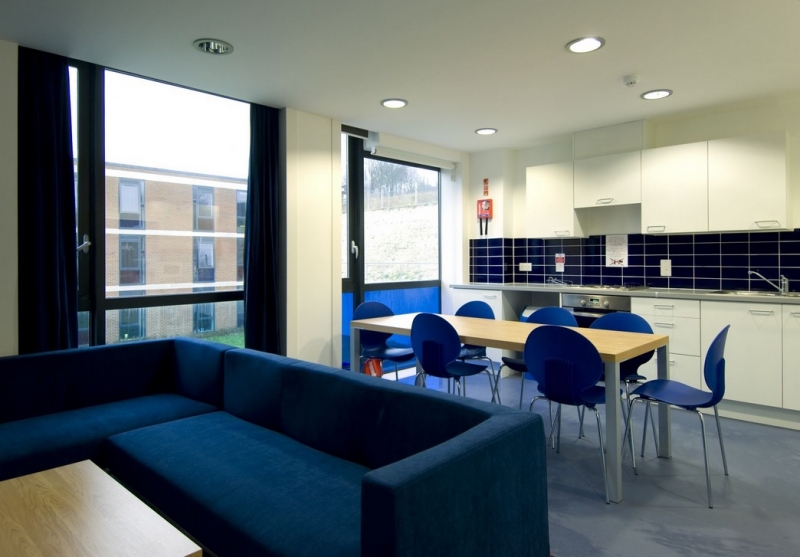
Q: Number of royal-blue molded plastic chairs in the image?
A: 7